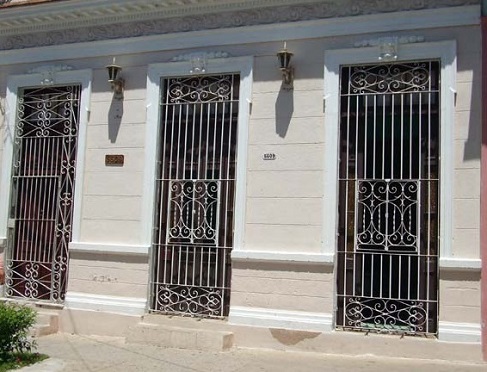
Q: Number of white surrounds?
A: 3